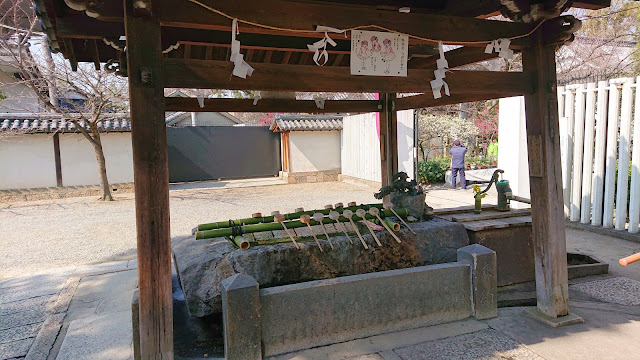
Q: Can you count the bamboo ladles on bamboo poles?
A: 14